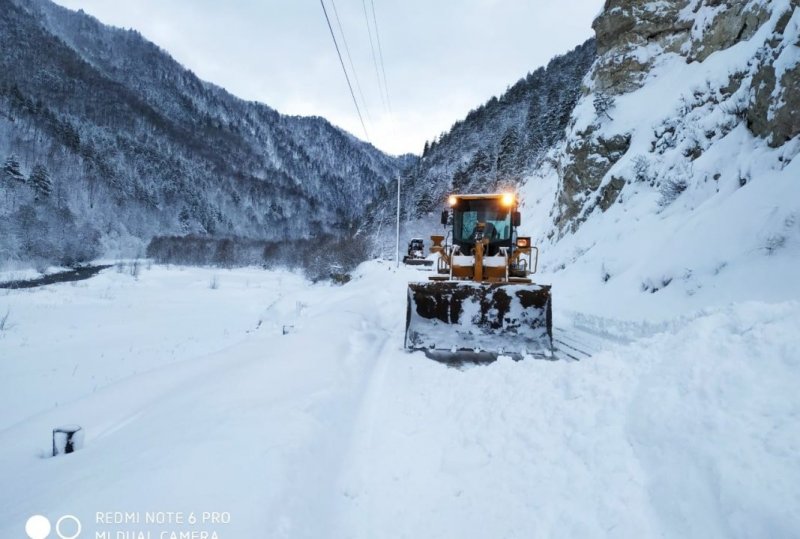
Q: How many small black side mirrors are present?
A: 2